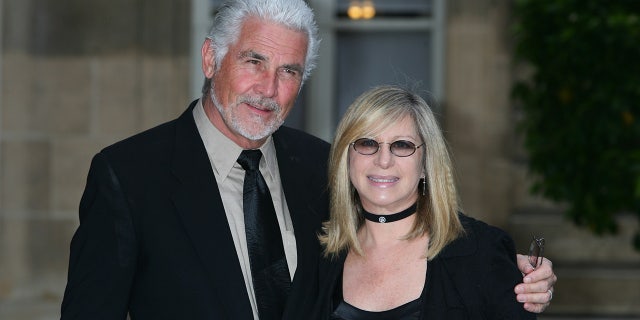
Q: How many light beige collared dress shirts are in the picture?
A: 1